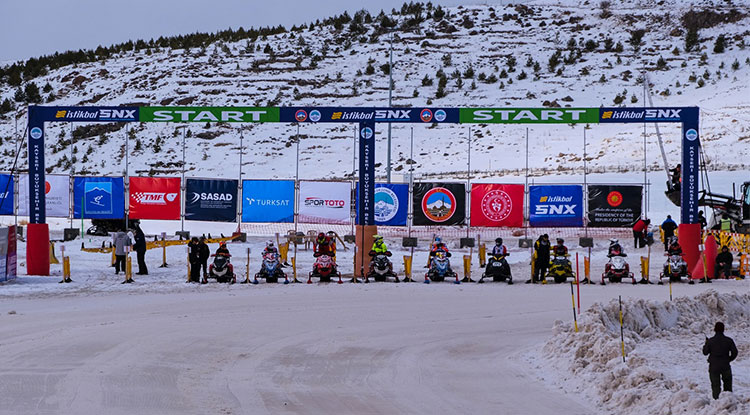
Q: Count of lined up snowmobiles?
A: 9